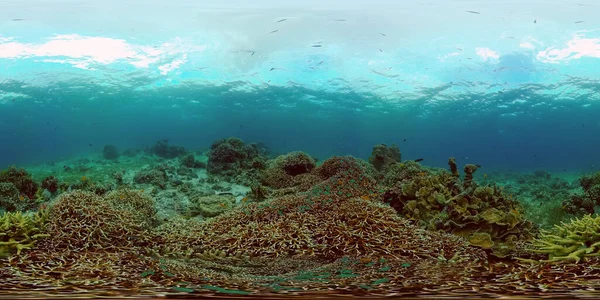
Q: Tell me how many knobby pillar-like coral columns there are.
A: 2